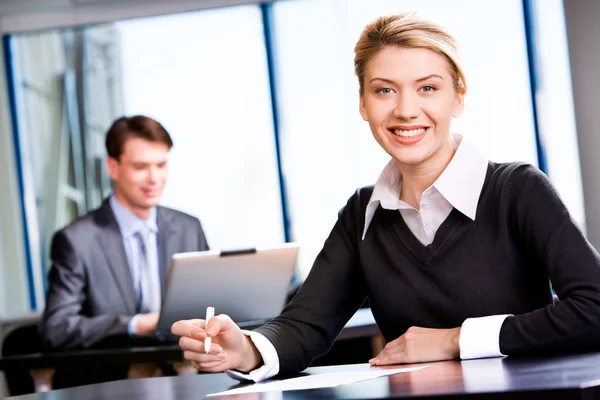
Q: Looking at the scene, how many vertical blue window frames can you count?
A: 3